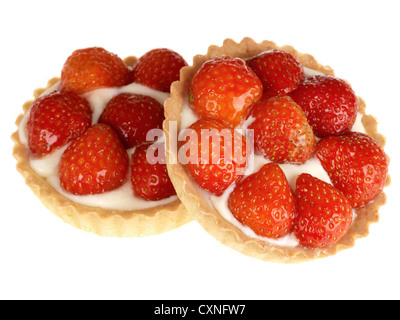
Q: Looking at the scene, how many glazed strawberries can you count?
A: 14